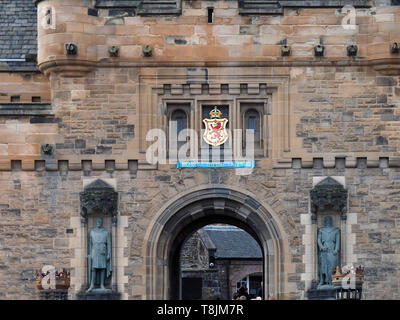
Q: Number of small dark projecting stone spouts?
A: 8